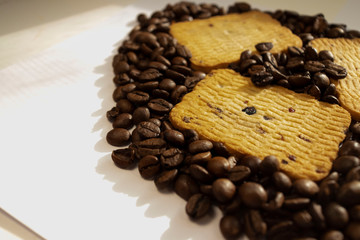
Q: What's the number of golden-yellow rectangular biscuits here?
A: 3